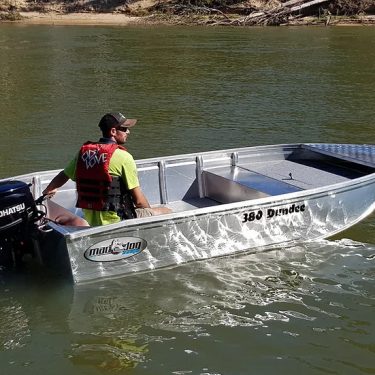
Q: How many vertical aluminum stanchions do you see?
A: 4